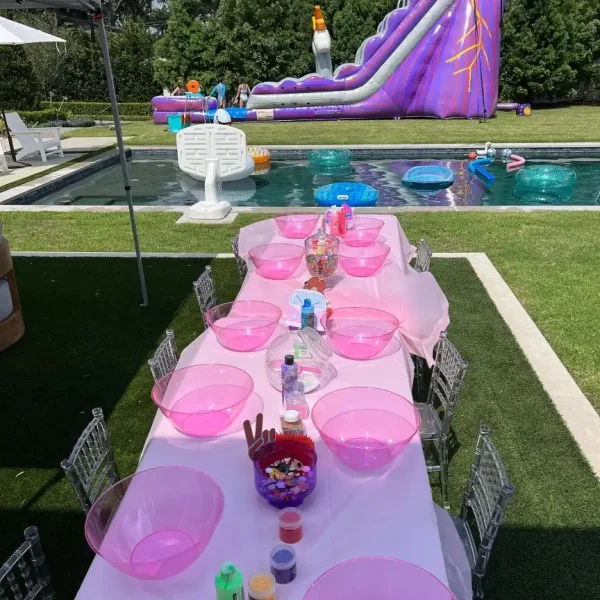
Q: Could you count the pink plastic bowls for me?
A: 10